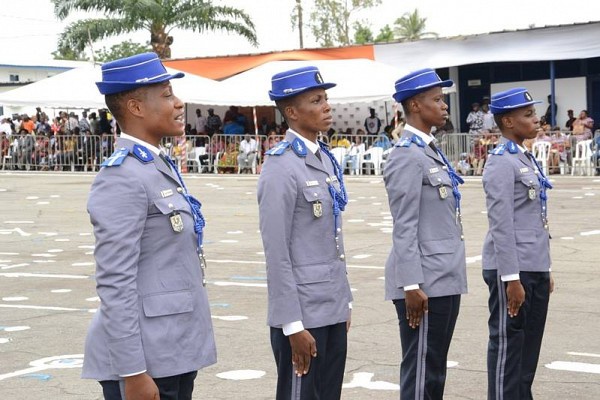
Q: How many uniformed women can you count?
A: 4